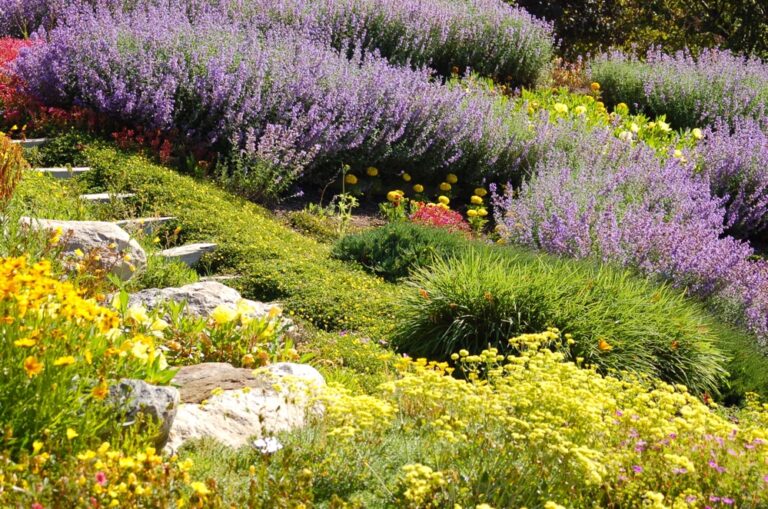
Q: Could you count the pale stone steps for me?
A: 5